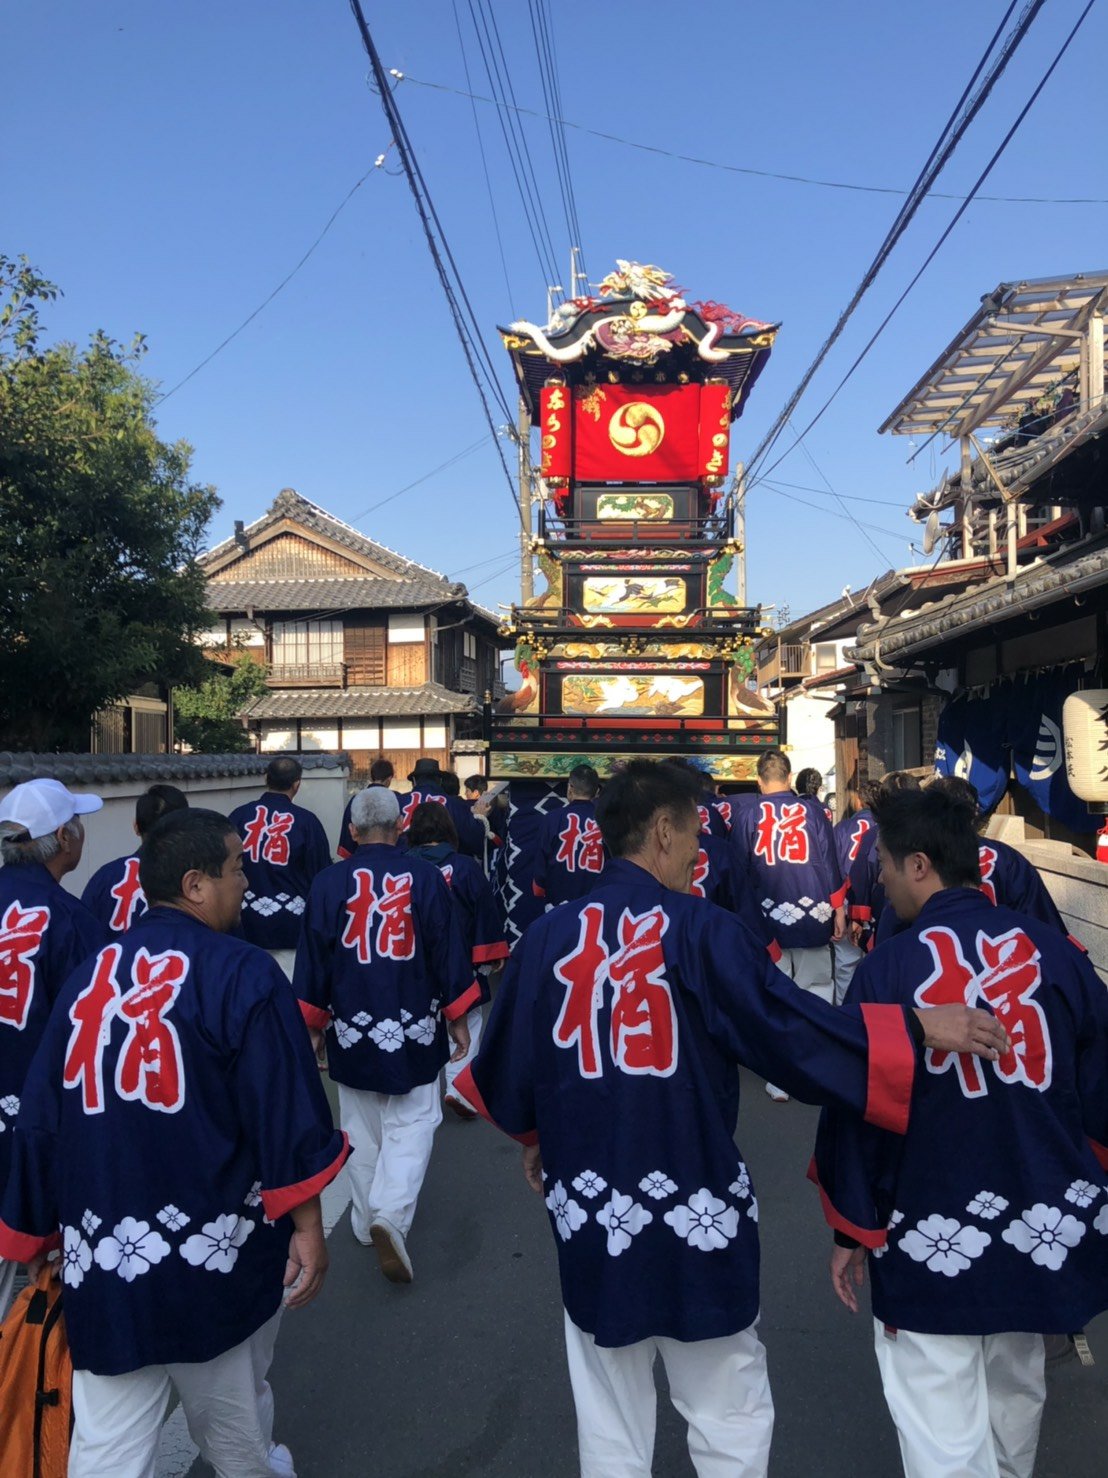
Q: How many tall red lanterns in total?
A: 2